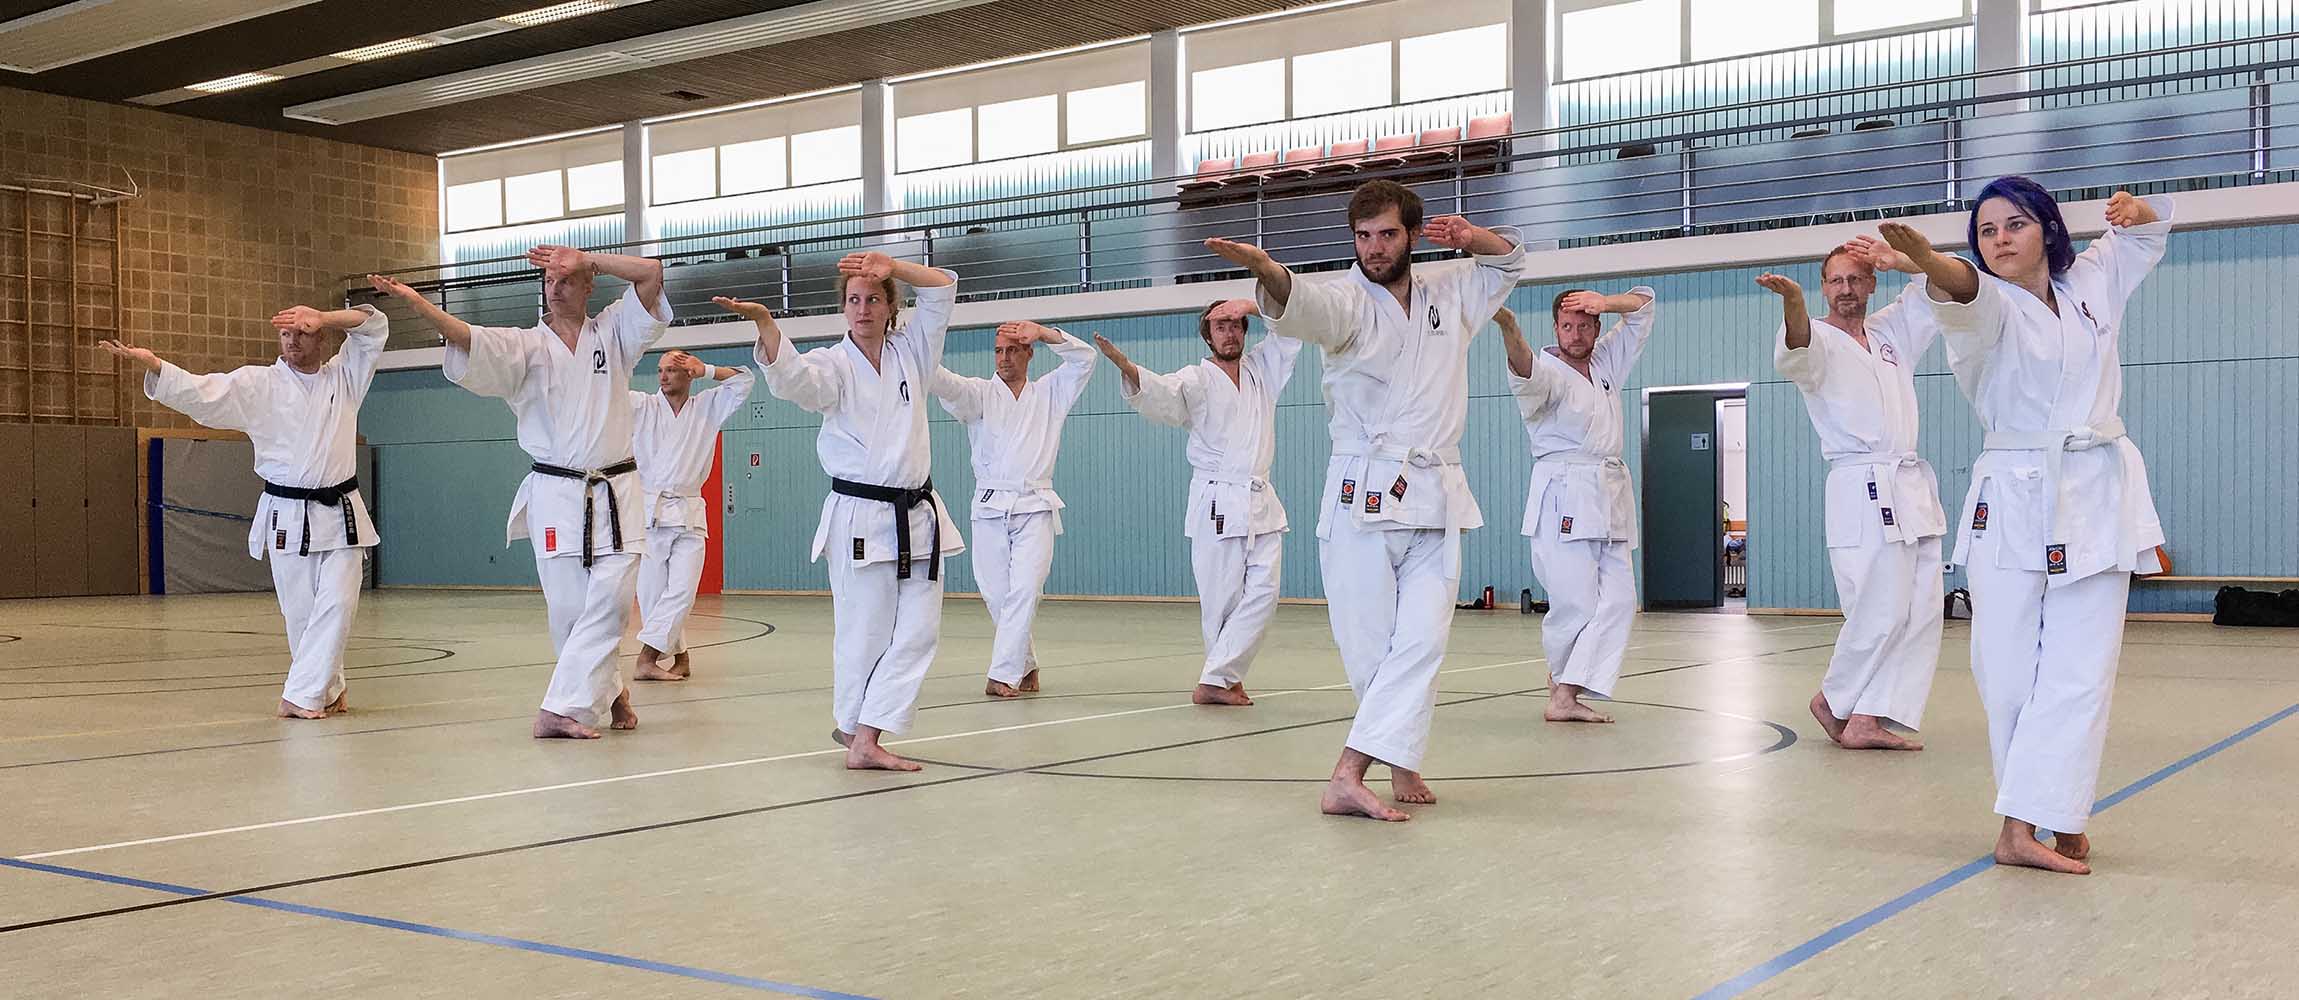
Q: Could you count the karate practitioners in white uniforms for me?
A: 10